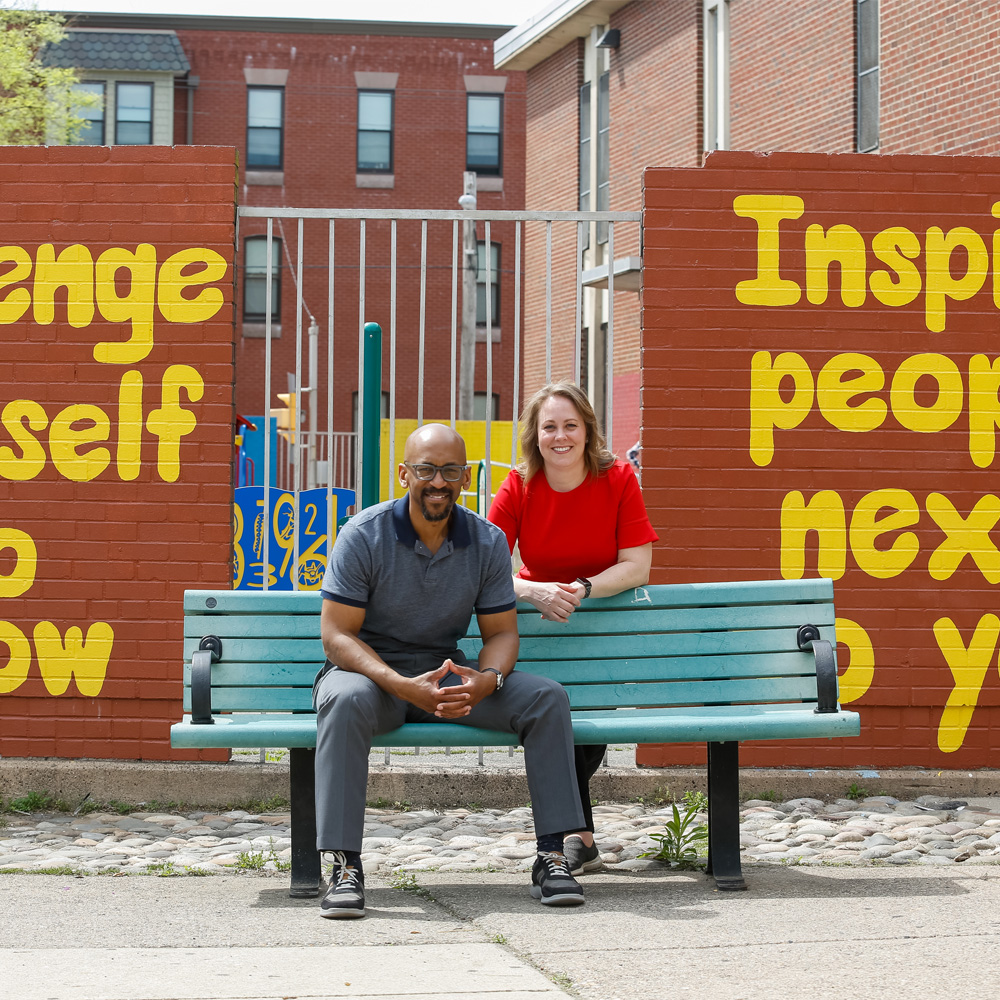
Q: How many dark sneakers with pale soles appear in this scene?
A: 3